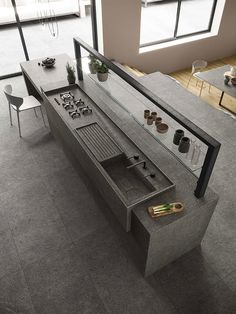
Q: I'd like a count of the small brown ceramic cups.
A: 4